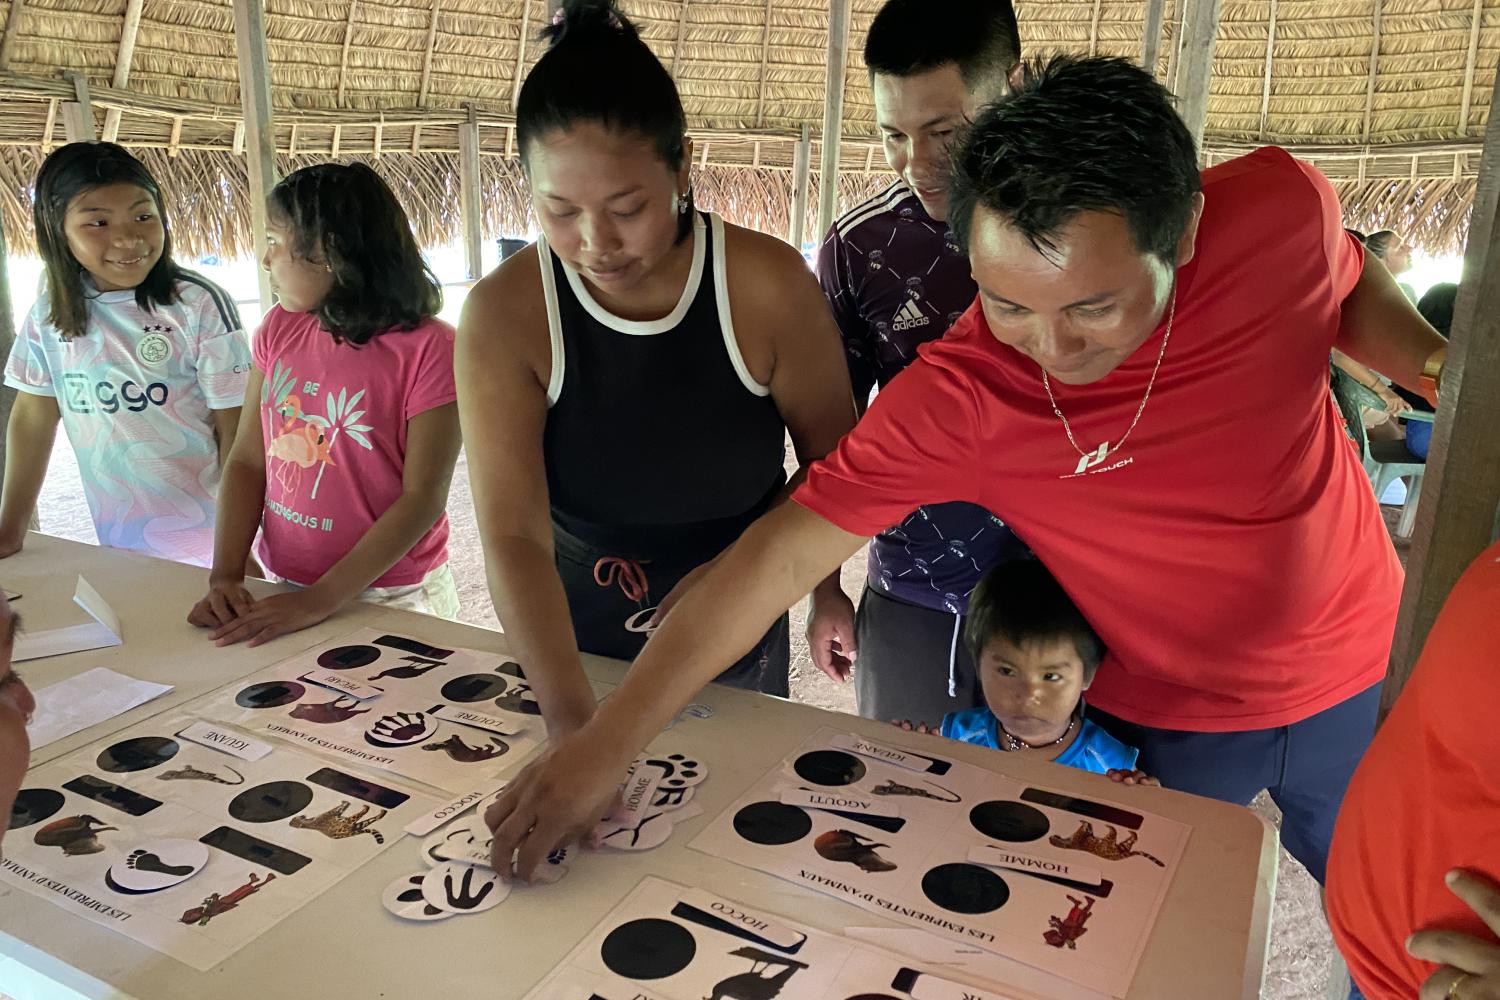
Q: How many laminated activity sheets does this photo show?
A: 4